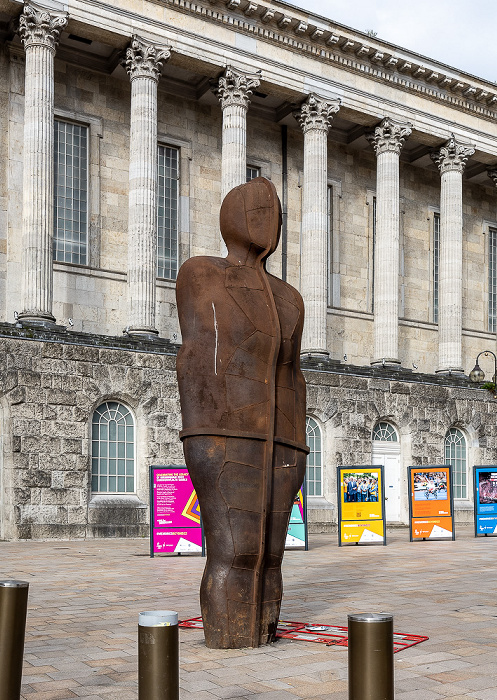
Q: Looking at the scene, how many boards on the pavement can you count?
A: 5